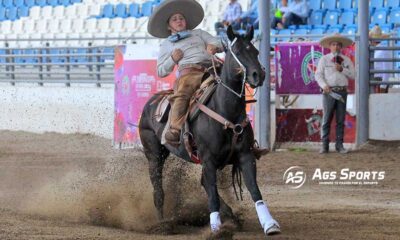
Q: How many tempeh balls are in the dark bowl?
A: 0